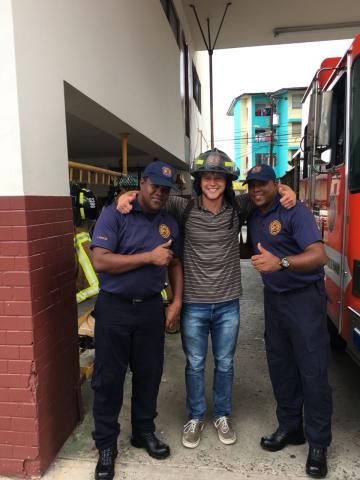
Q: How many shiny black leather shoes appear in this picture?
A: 4